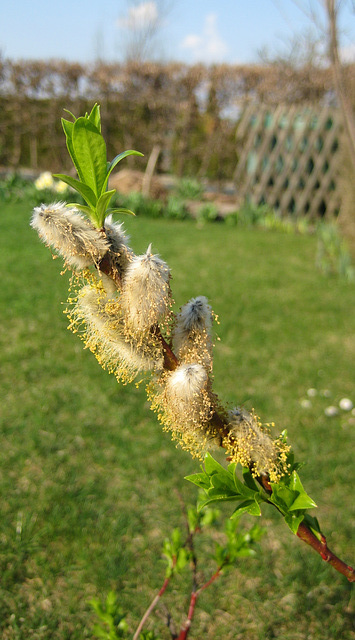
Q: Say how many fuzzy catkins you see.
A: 7